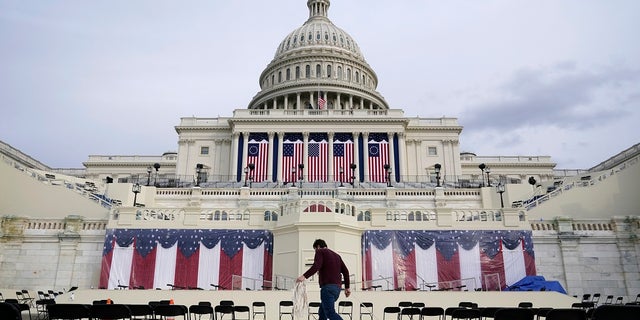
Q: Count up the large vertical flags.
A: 5